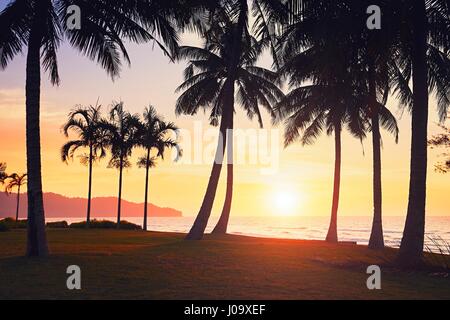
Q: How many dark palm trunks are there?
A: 10